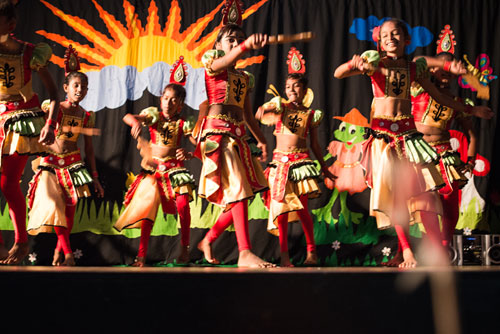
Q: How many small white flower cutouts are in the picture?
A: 5